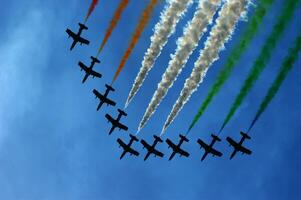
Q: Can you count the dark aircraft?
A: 9